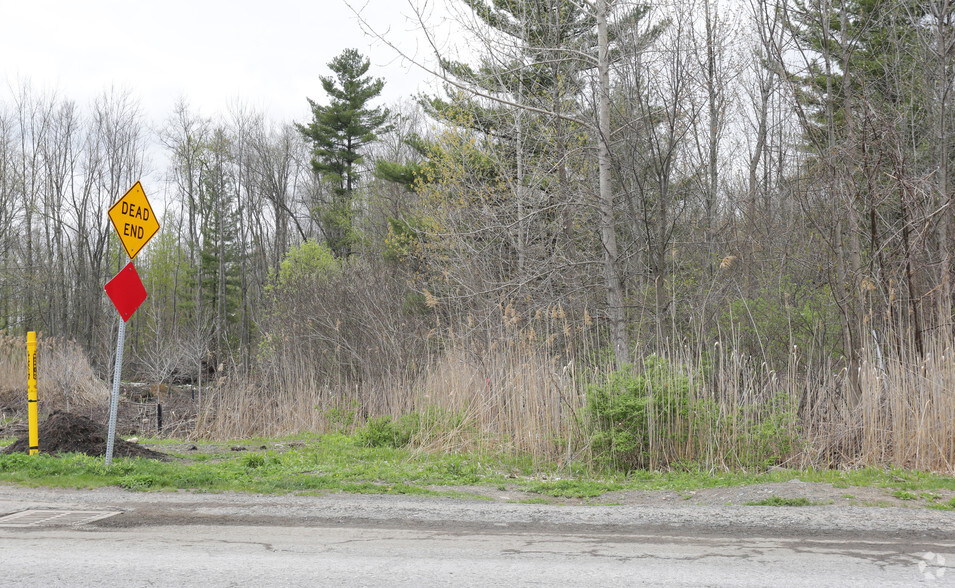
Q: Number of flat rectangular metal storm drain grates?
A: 1